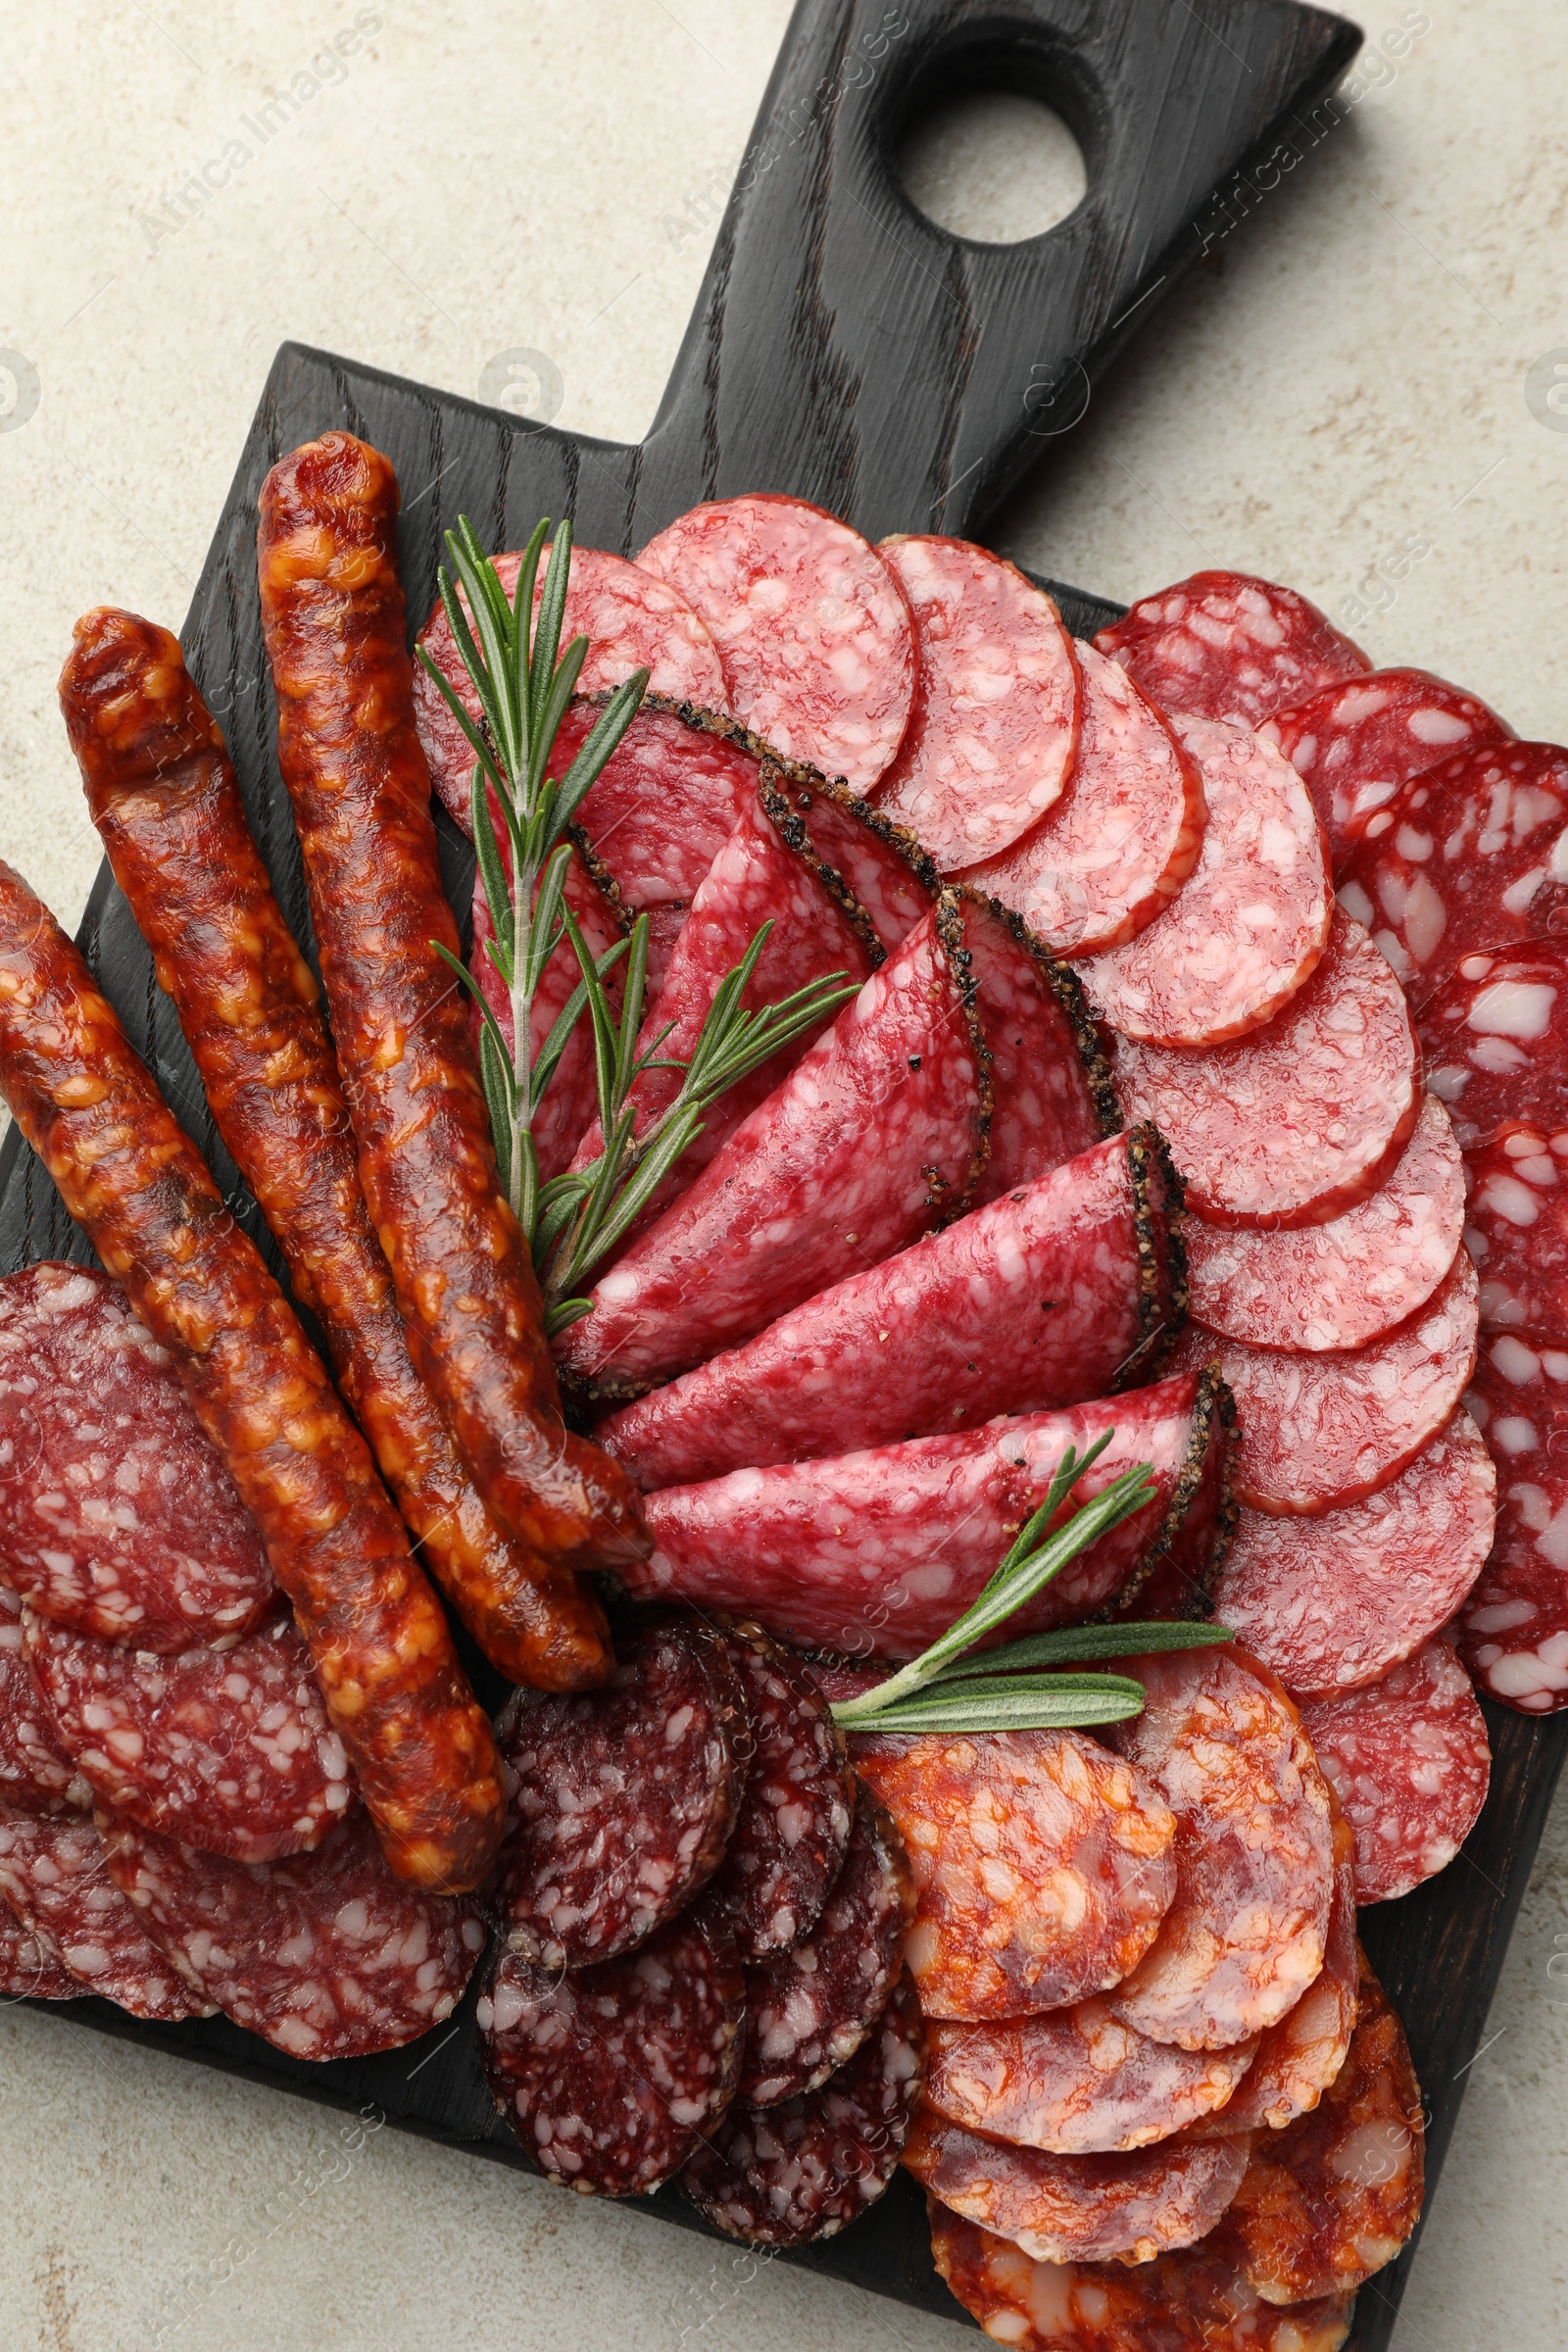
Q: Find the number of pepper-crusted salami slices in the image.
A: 5